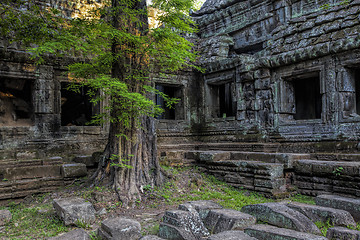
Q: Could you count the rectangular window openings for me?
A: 6